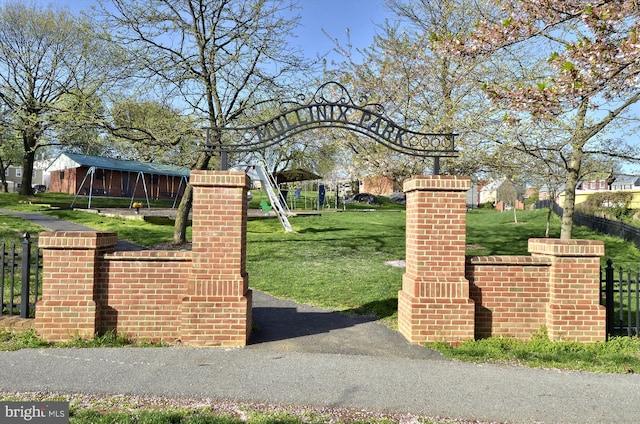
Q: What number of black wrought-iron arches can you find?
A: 1